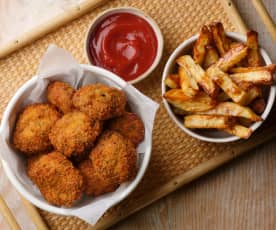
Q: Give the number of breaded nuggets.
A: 8